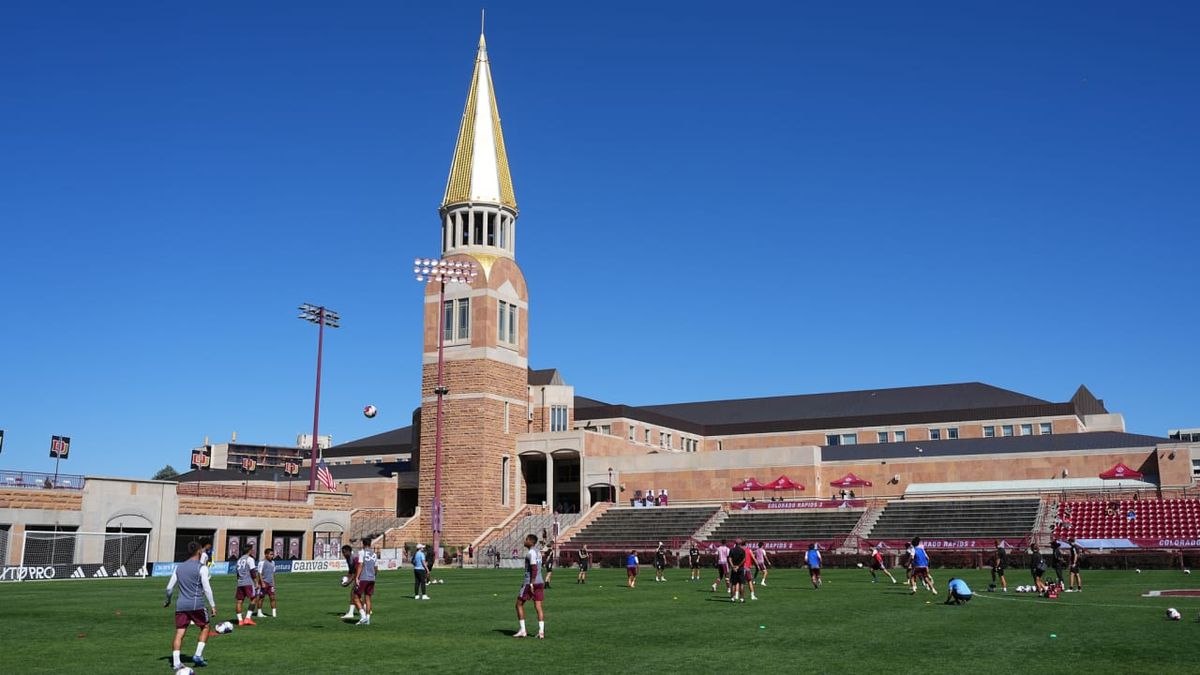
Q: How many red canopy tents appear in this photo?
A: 4